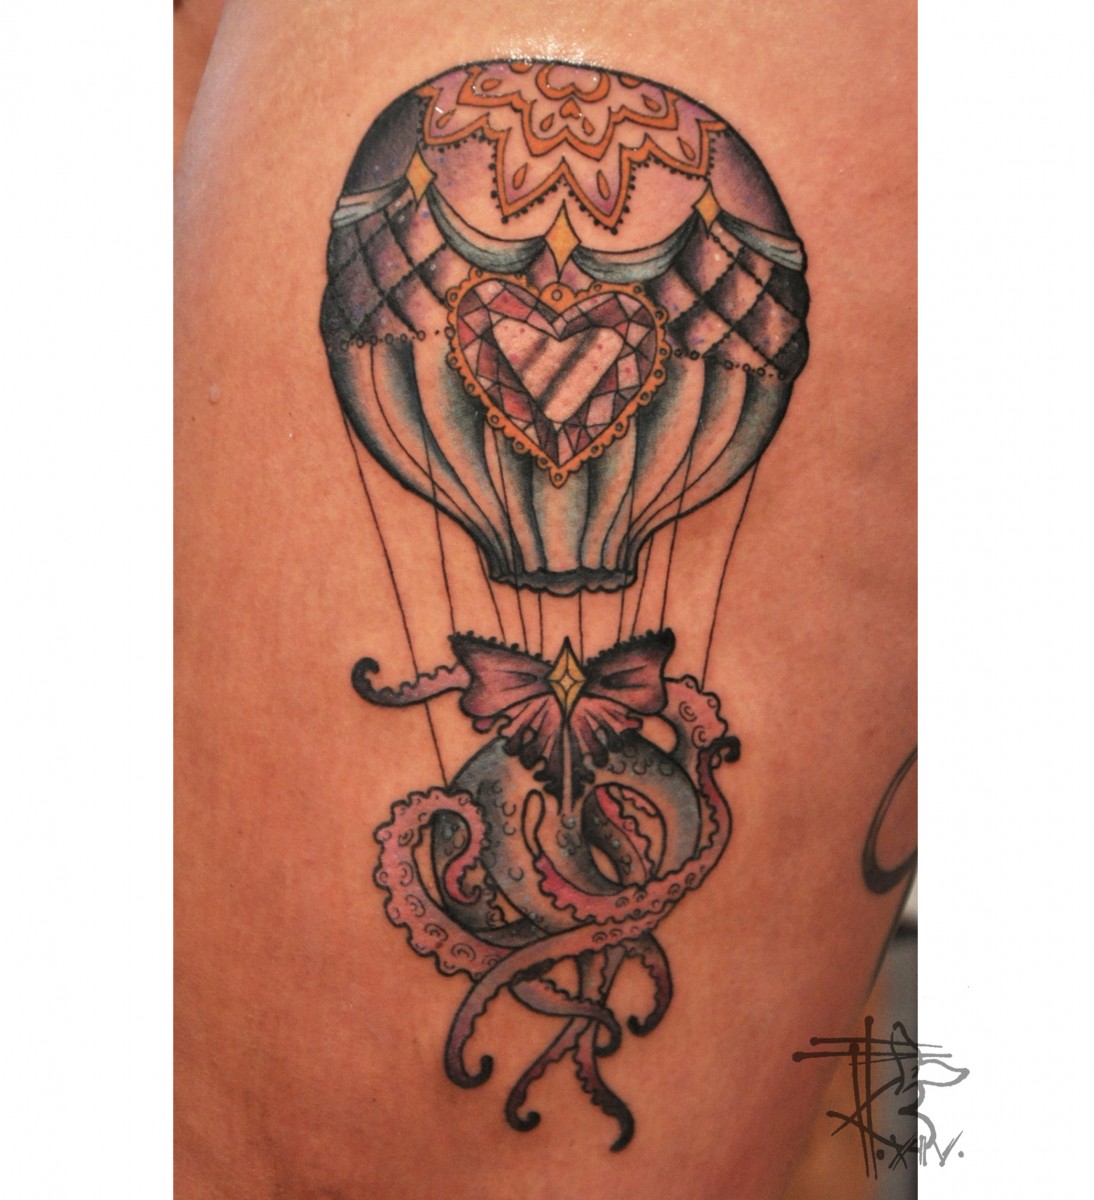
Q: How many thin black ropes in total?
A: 10